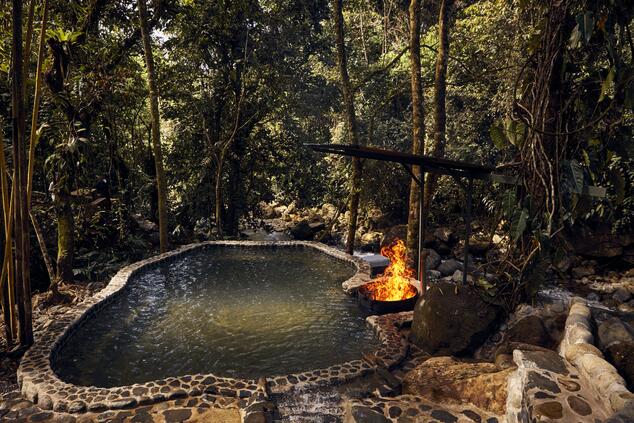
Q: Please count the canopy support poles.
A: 2